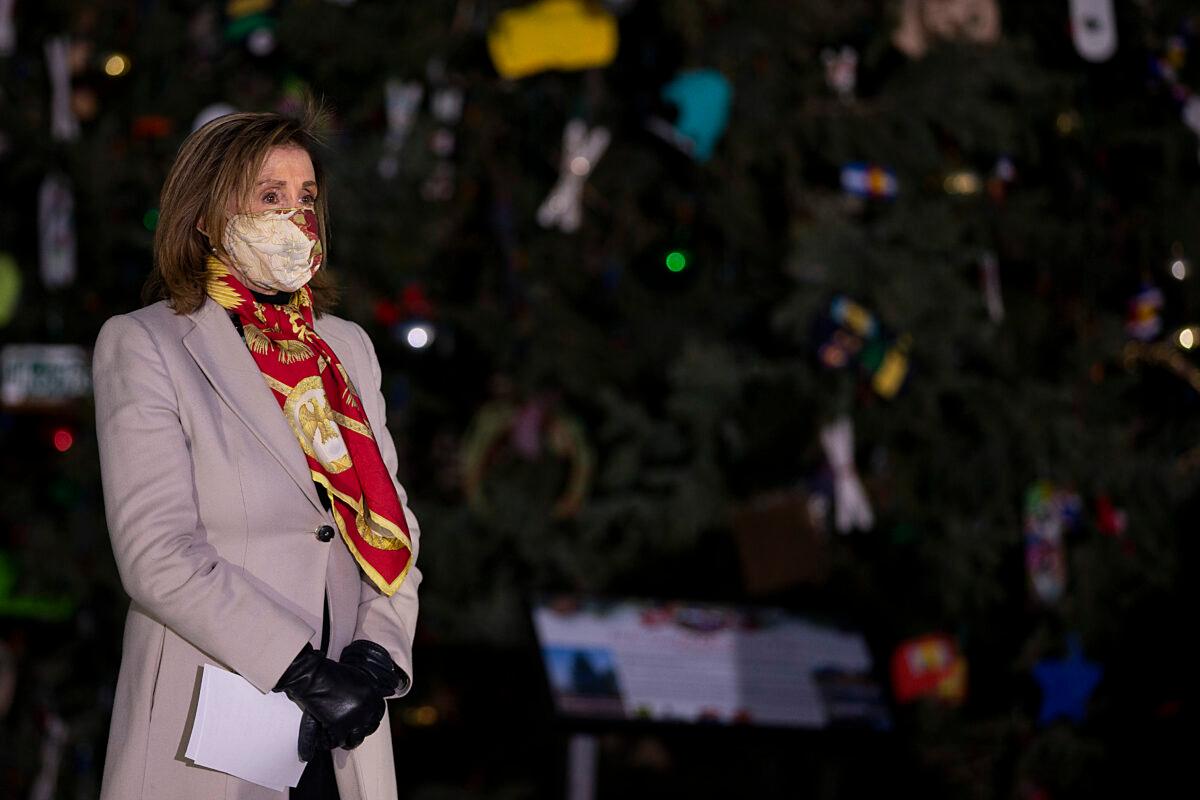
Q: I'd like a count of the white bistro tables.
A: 0